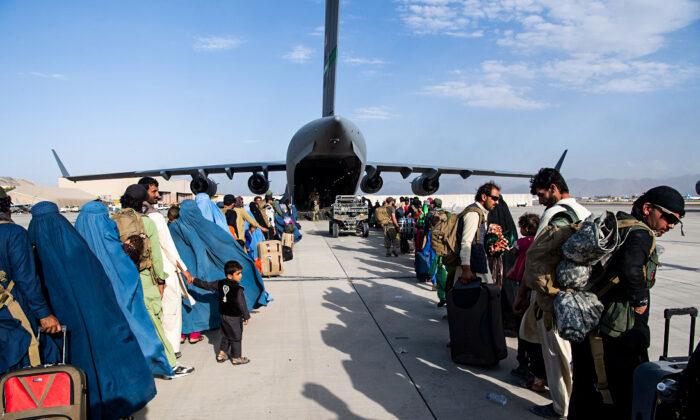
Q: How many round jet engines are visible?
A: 4